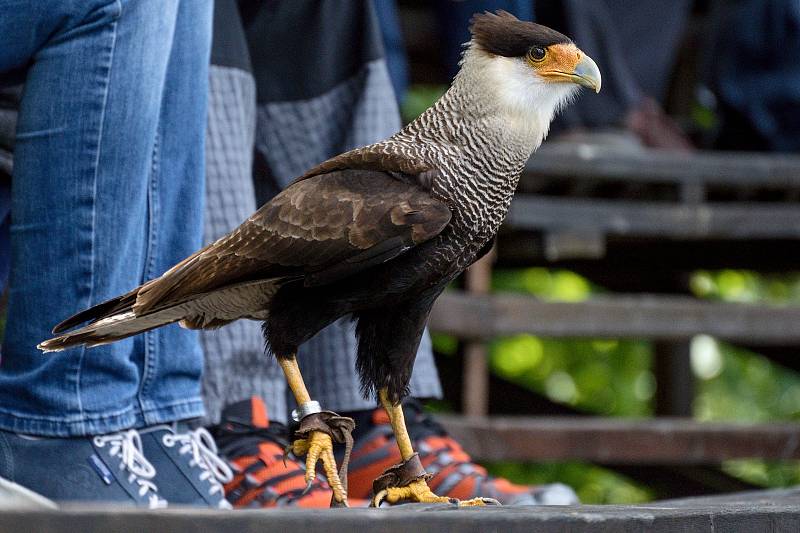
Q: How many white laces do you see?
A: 2